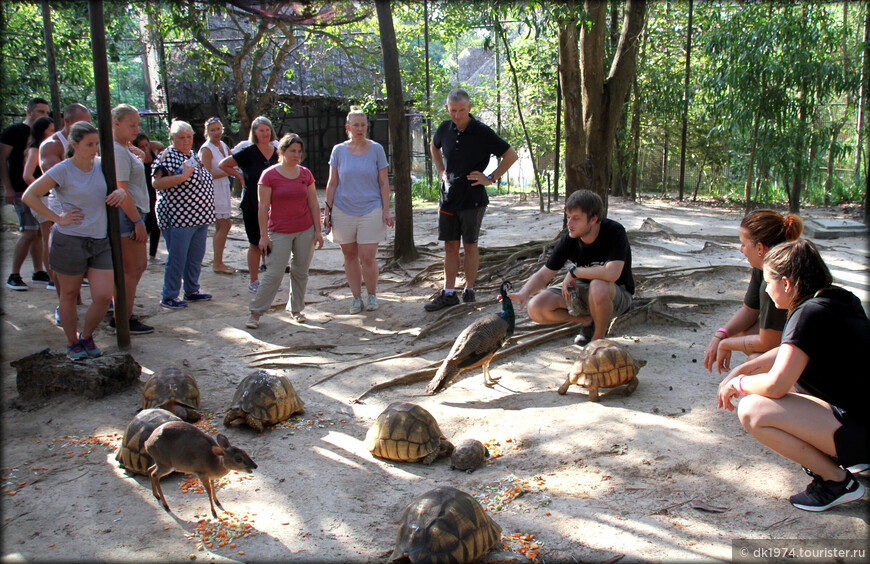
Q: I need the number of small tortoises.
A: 1